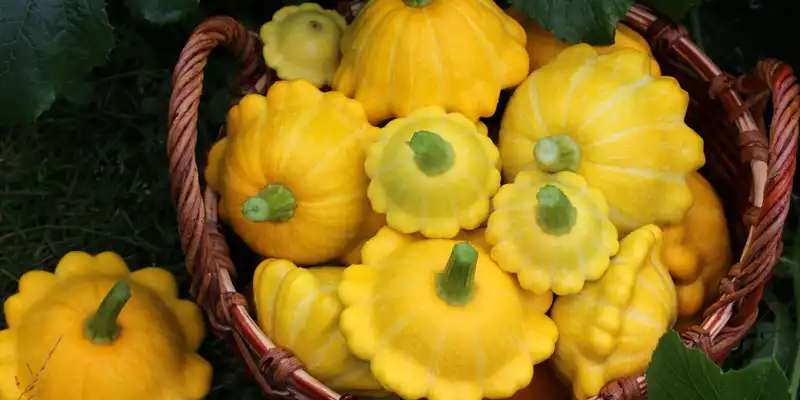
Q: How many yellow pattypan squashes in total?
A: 12